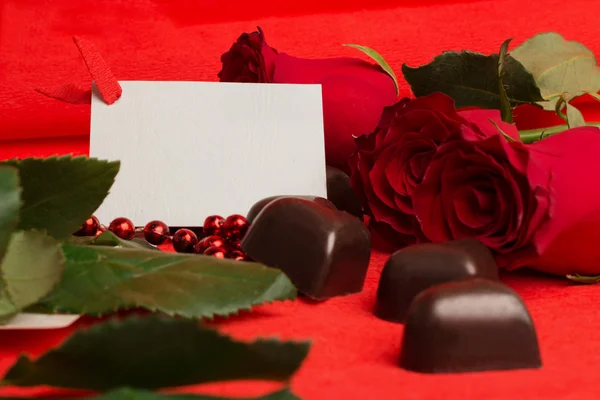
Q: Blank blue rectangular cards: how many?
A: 0